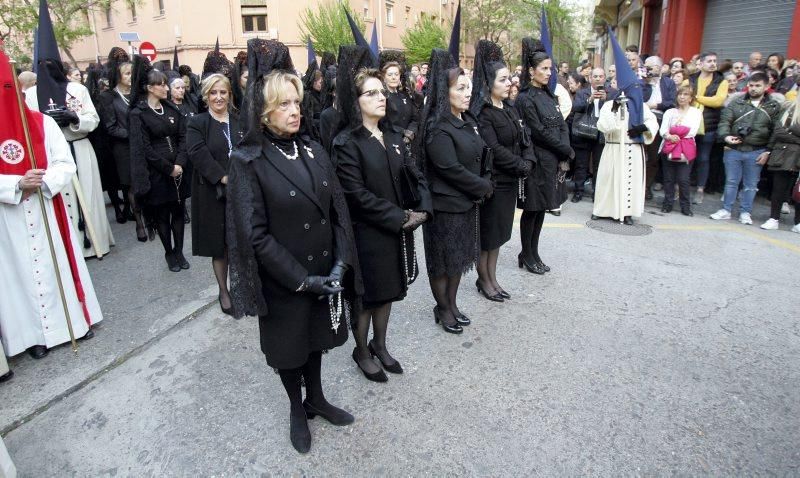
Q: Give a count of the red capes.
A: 1